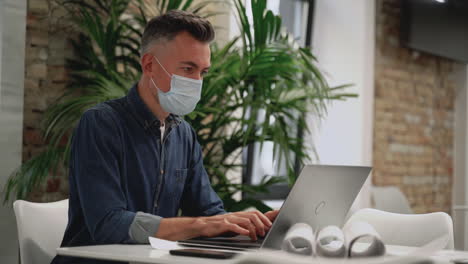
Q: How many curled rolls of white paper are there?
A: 3